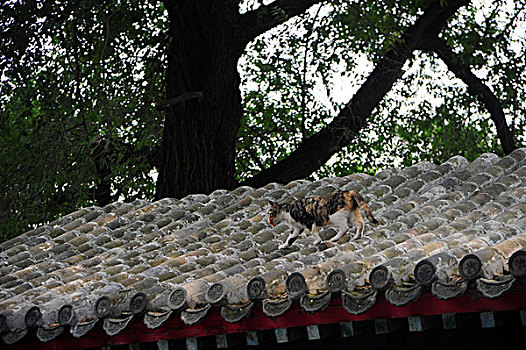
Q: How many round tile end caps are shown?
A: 14